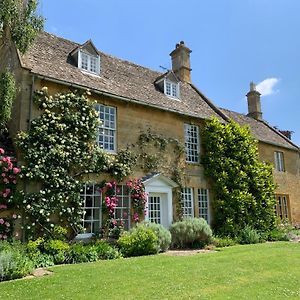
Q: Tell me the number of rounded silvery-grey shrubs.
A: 2